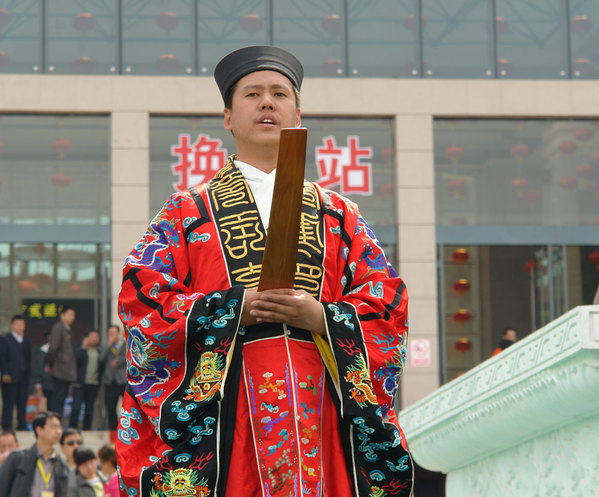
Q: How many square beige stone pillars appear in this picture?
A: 2